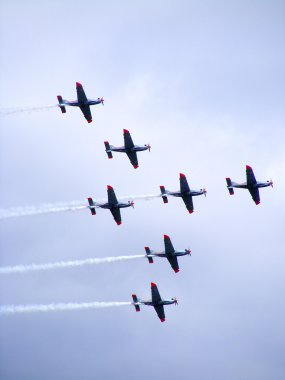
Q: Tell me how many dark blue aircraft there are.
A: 7